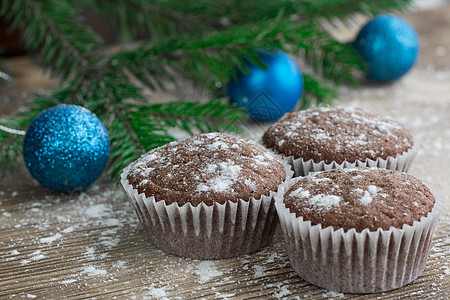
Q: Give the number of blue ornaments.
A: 3